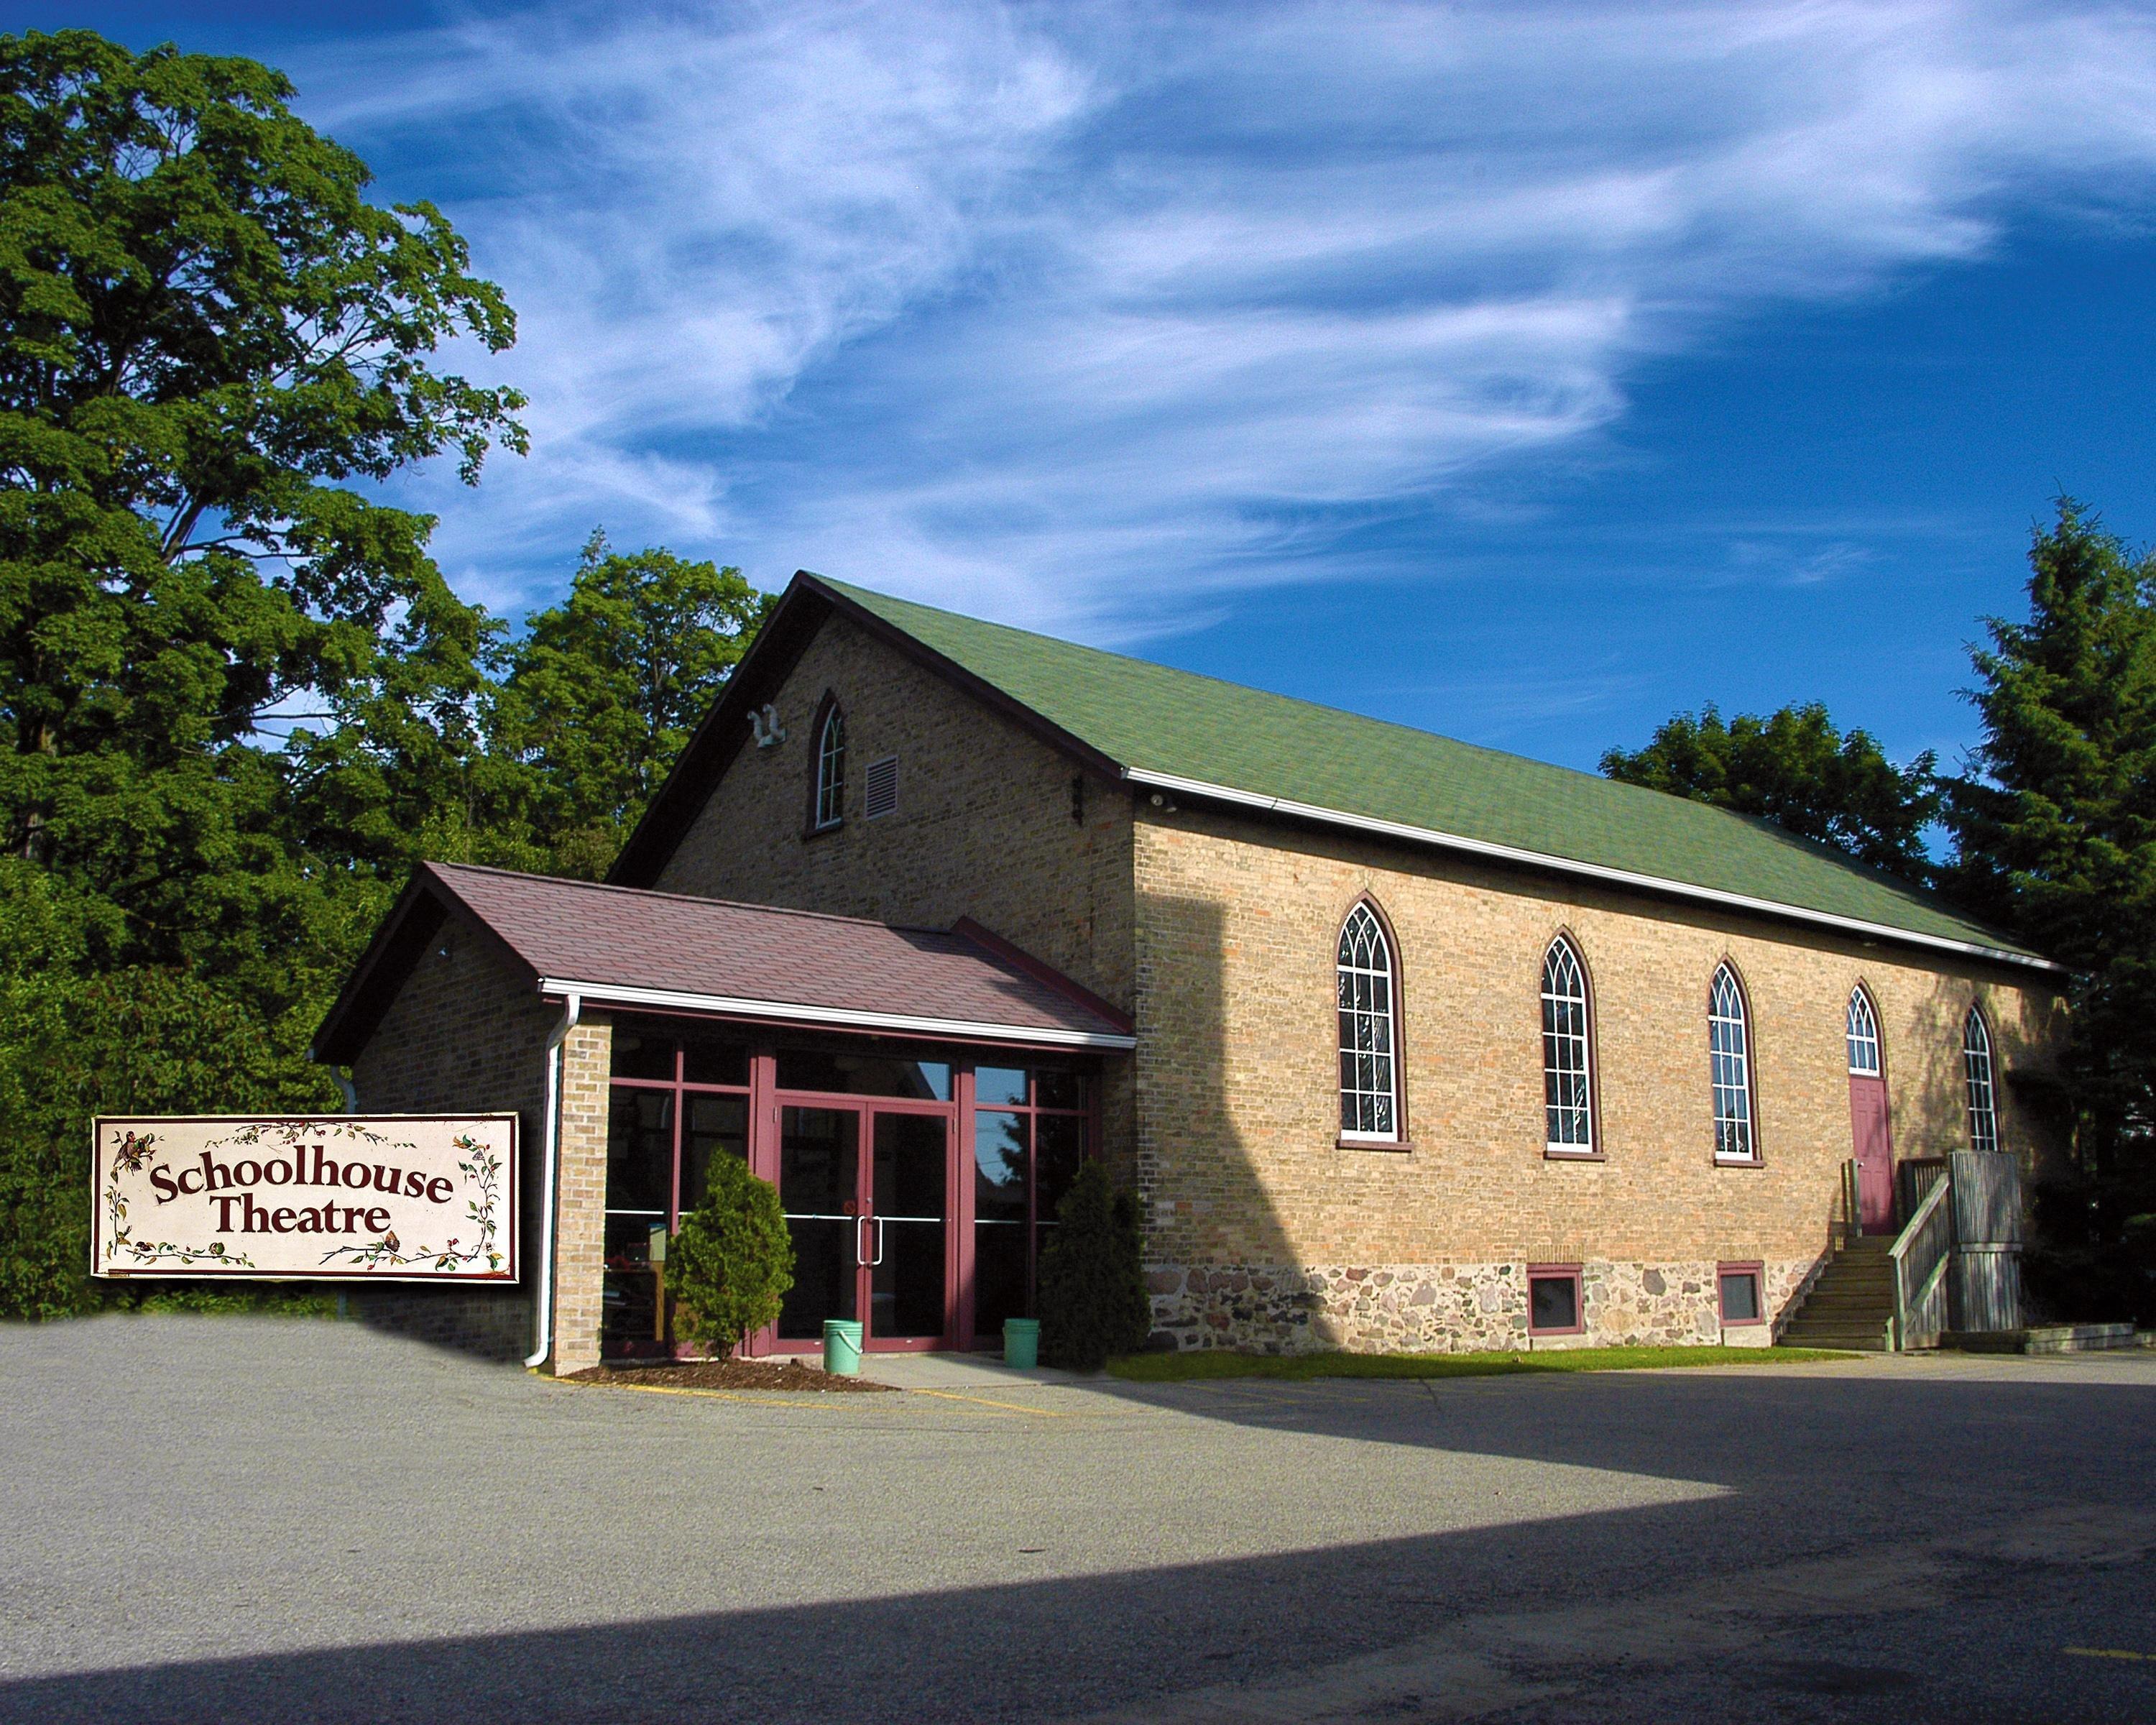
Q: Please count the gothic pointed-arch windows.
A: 6